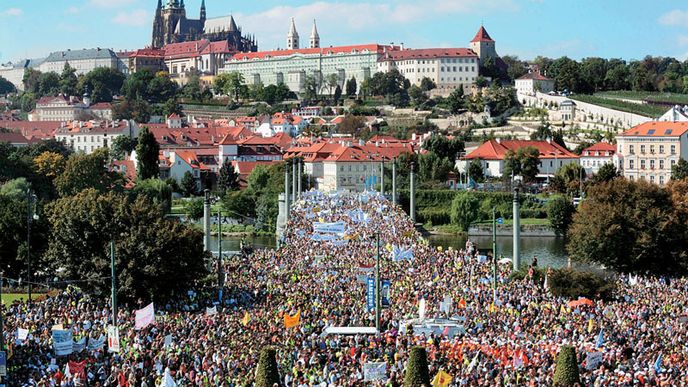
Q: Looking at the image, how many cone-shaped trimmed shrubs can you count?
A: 3